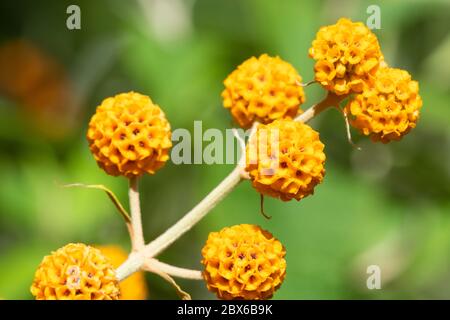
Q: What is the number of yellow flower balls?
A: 7